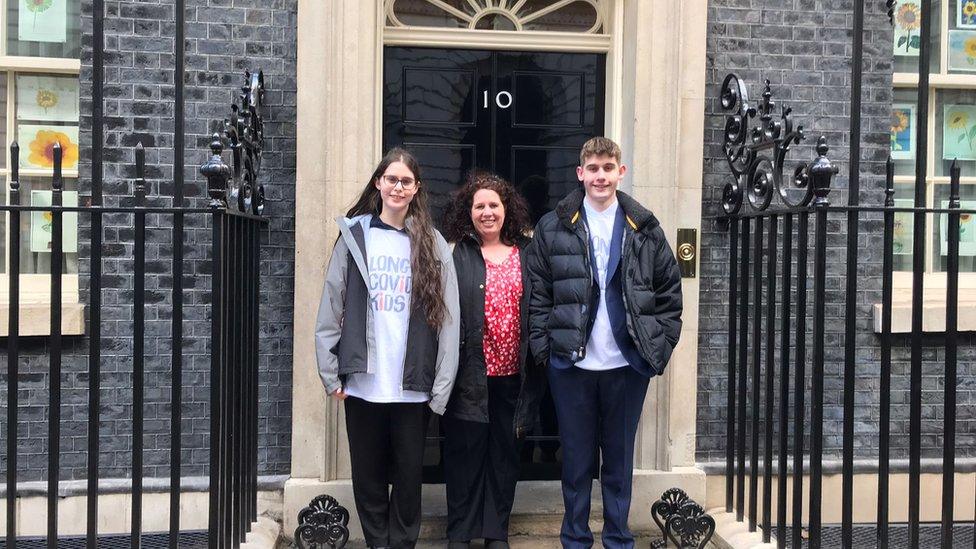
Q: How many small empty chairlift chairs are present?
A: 0